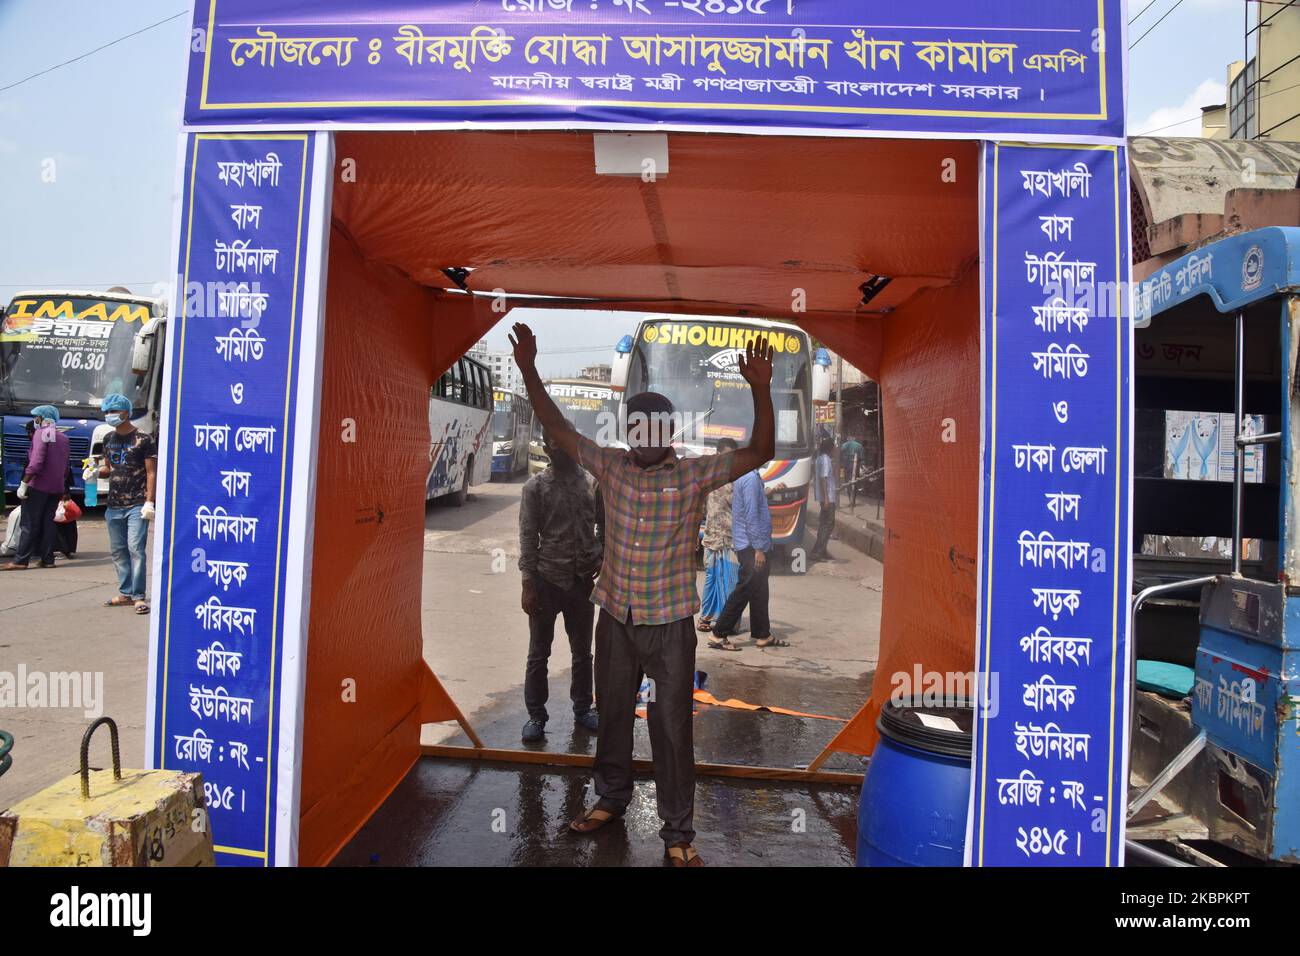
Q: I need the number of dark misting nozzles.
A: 2